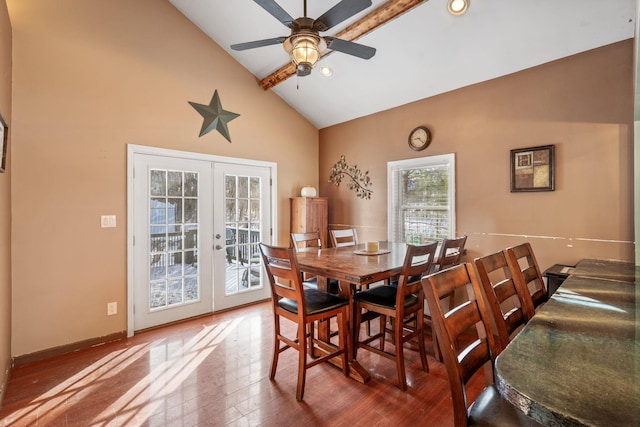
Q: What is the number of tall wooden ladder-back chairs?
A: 8